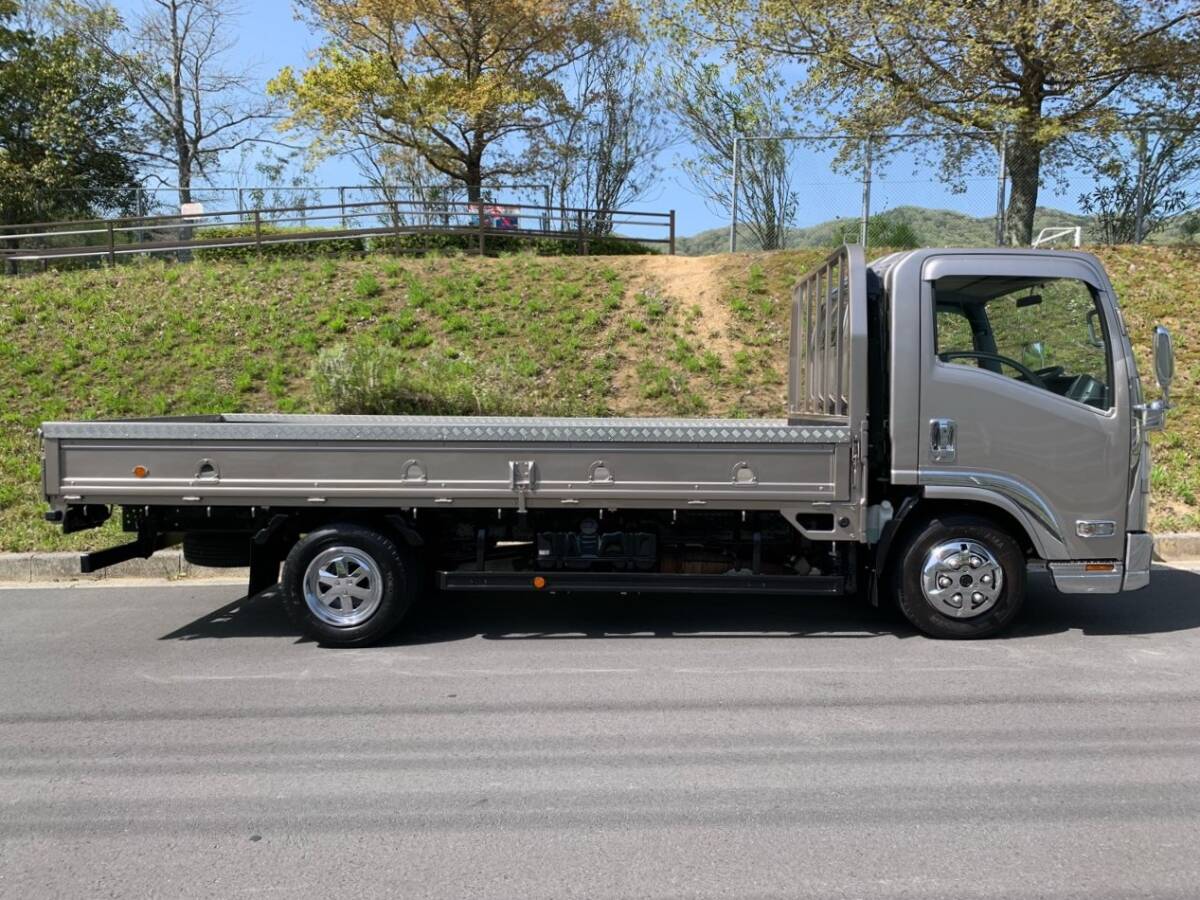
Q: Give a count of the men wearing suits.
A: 0